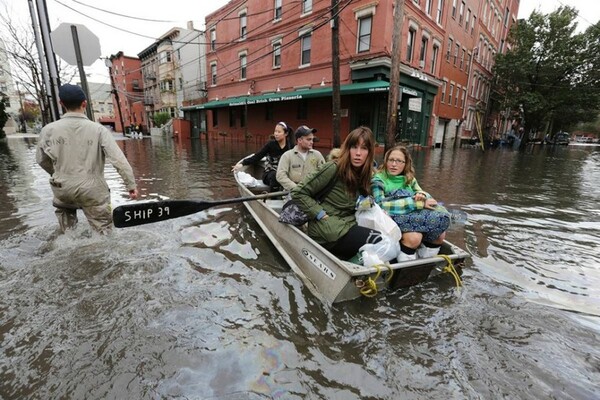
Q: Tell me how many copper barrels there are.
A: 0